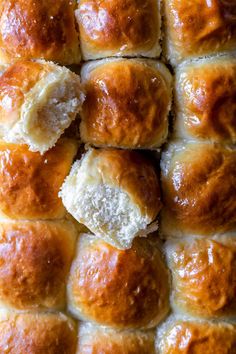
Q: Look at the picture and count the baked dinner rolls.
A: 15